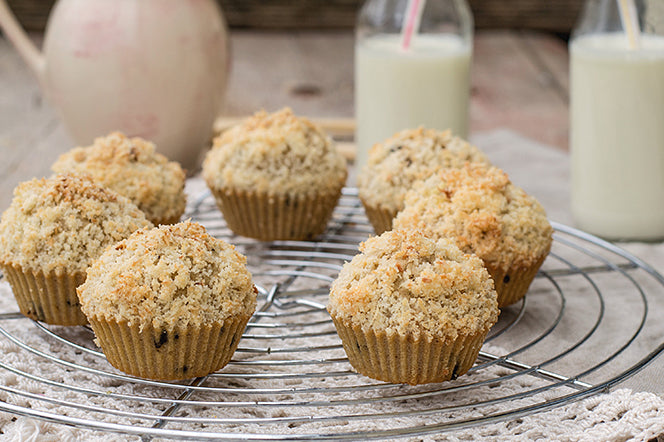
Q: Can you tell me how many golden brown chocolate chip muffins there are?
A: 7